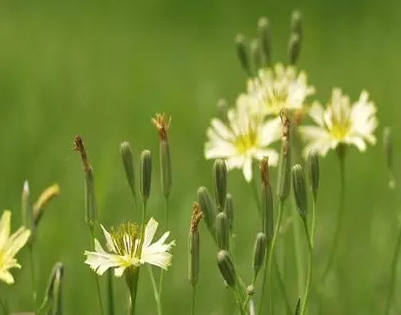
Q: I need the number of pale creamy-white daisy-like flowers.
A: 5